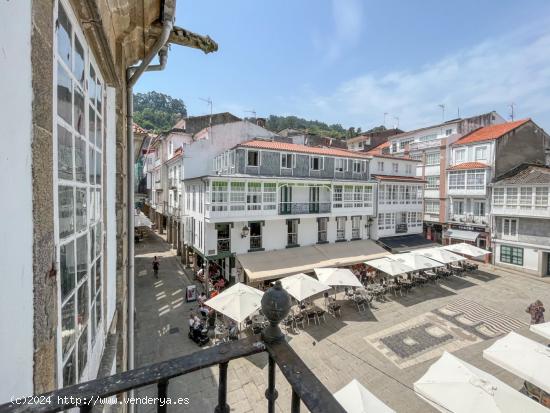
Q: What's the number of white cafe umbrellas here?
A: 11